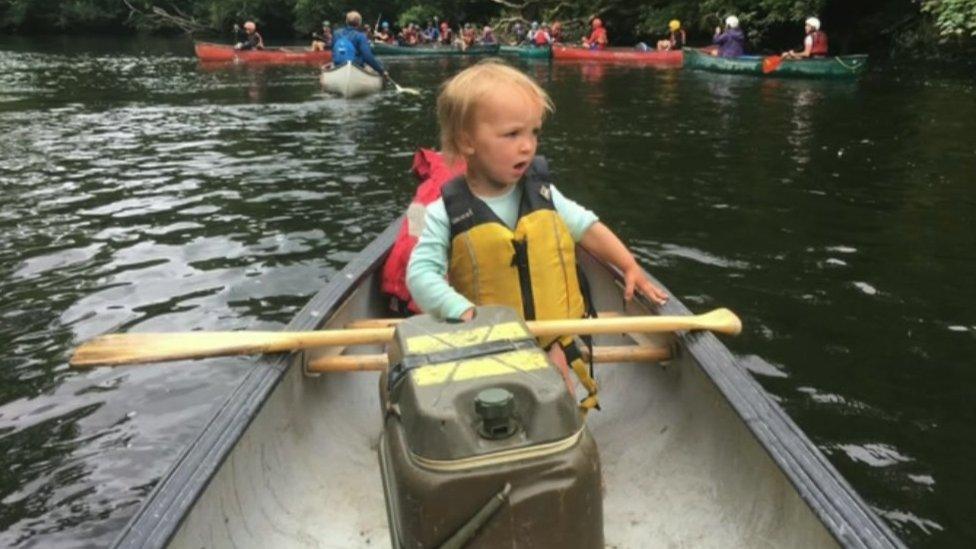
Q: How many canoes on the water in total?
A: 7